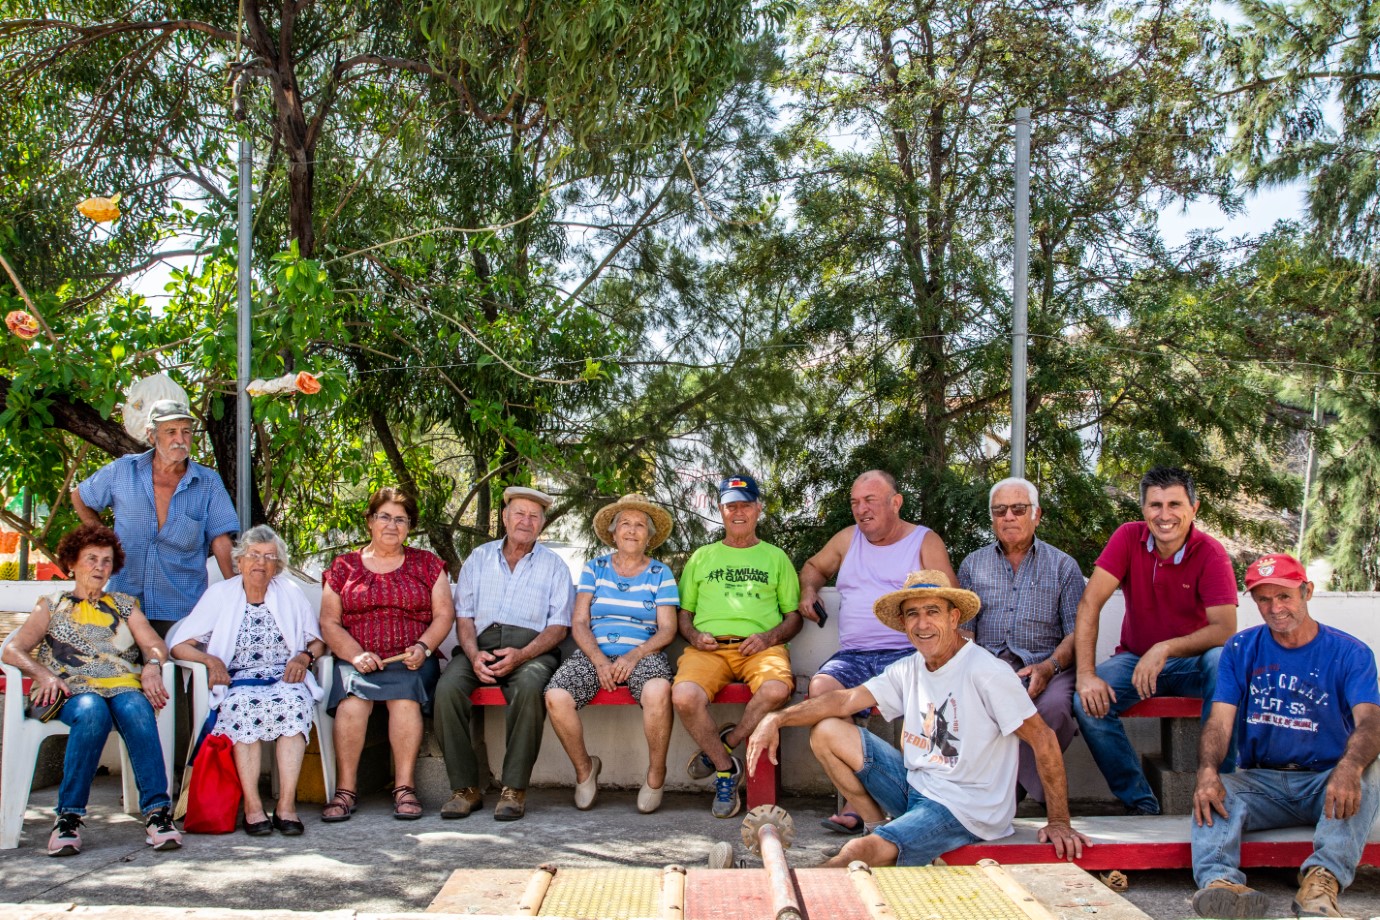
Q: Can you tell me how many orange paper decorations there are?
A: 3